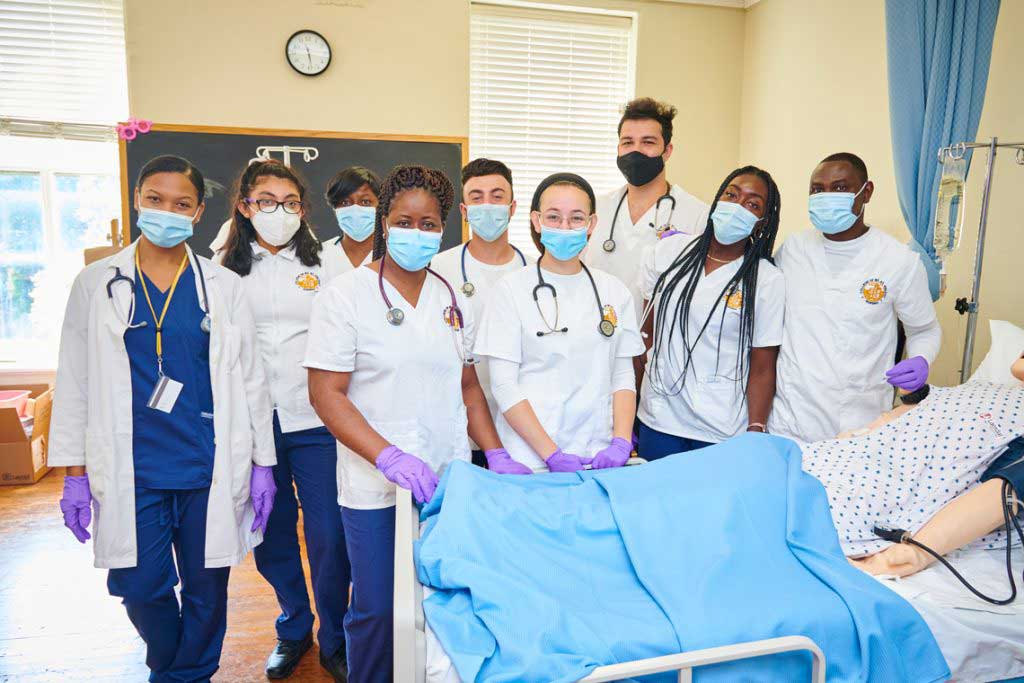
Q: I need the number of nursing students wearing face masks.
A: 9